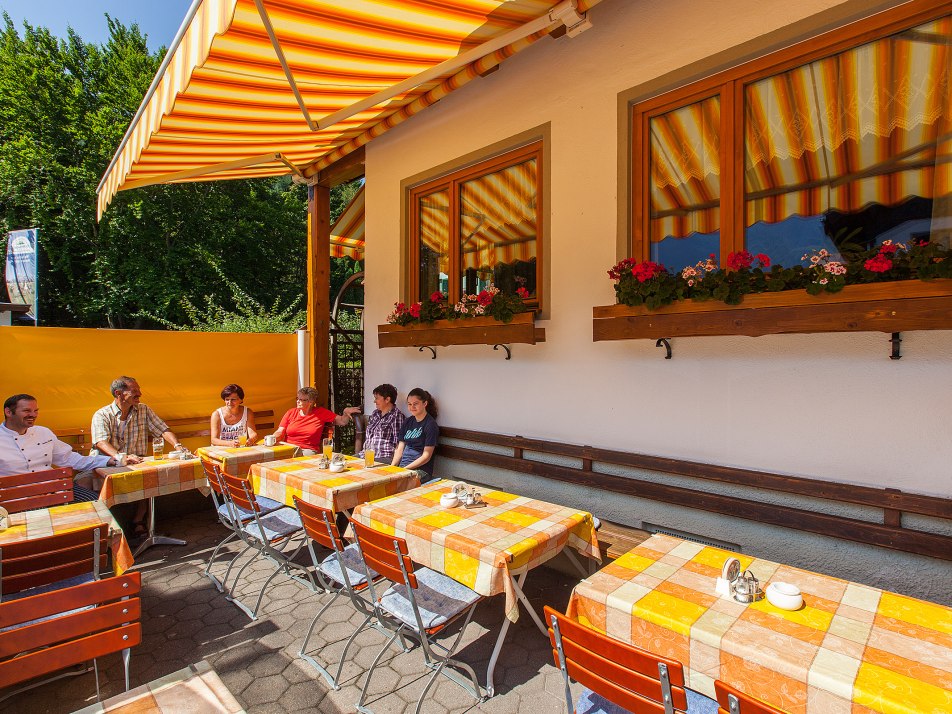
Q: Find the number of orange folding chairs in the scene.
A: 9